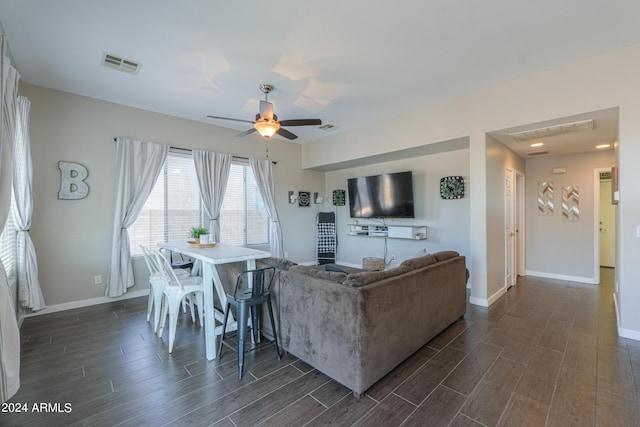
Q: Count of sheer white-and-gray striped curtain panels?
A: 5